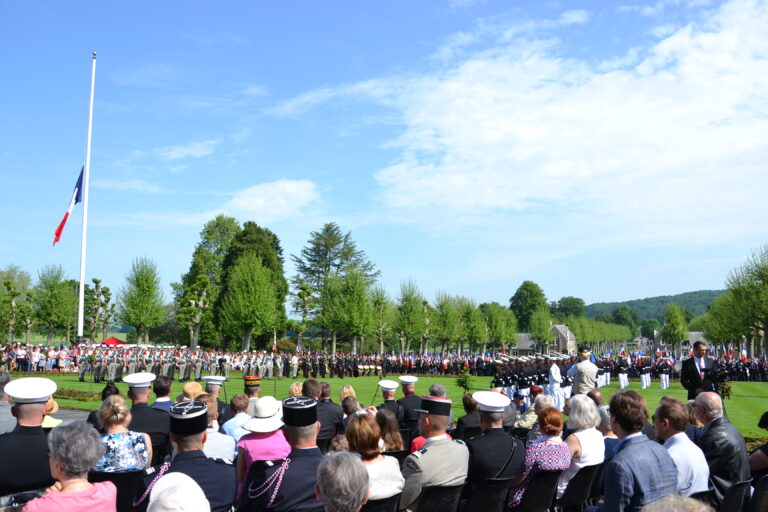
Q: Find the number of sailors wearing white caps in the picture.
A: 6